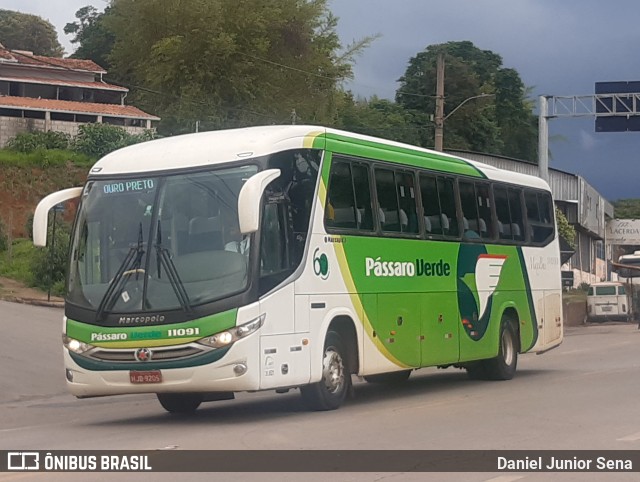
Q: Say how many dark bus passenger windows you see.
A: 6